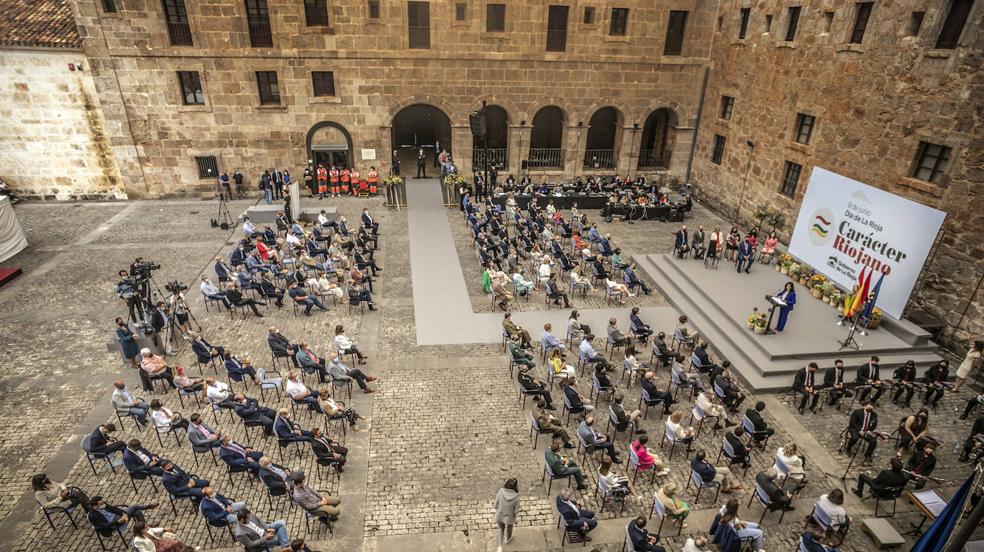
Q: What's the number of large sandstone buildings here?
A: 2